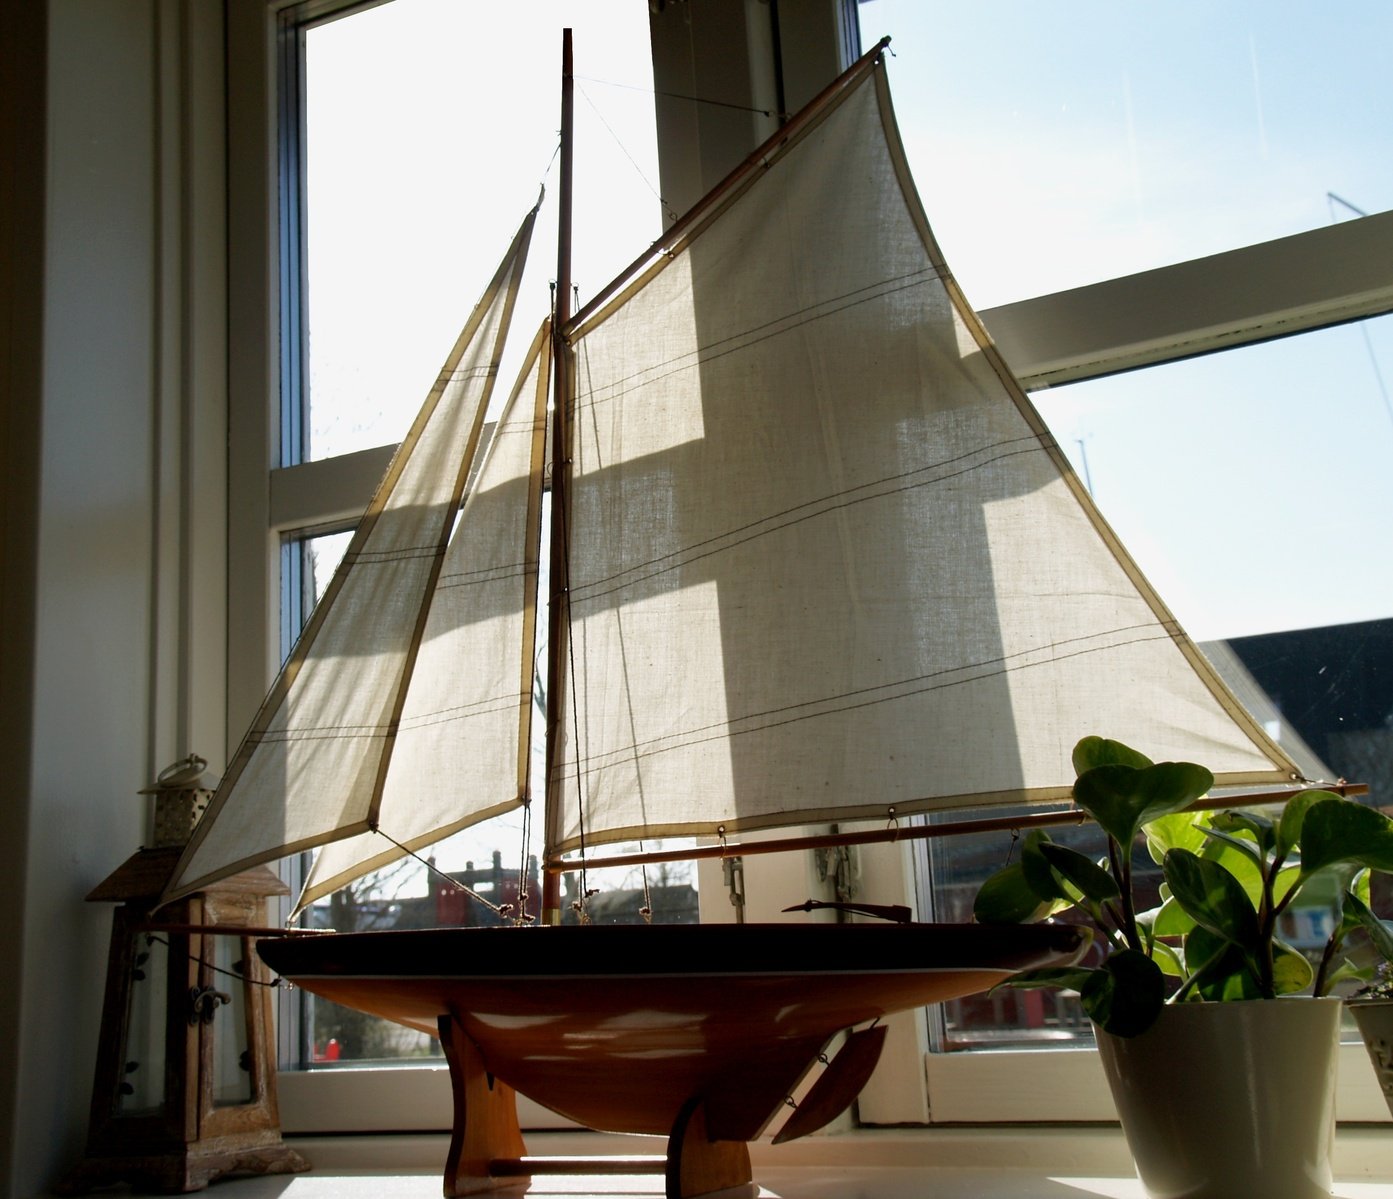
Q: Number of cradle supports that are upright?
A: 2